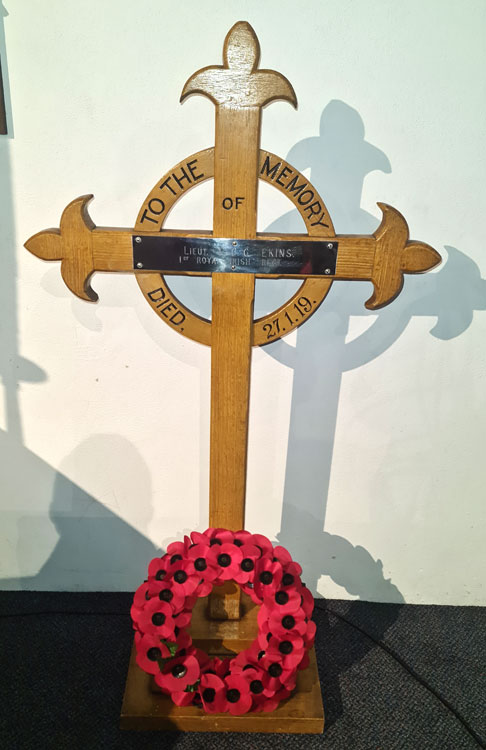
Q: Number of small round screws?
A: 6